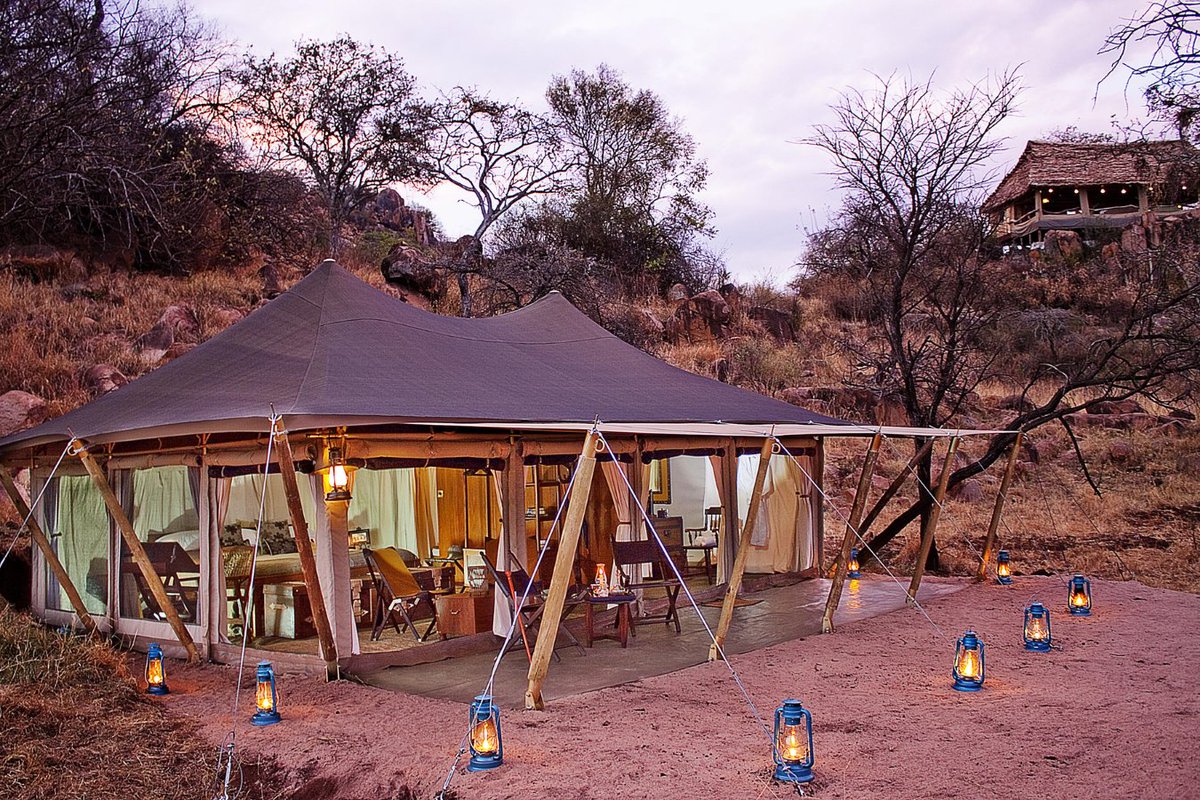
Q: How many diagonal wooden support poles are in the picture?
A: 9